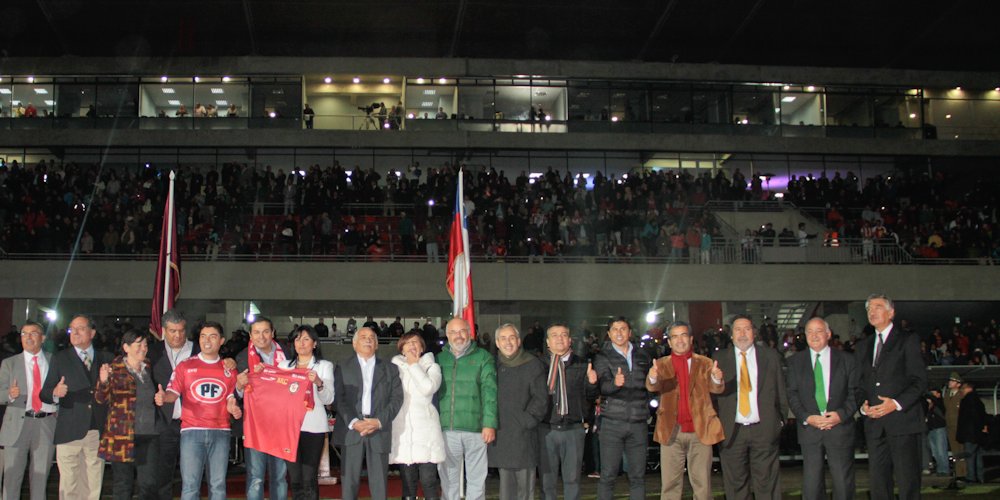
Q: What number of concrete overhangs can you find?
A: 3